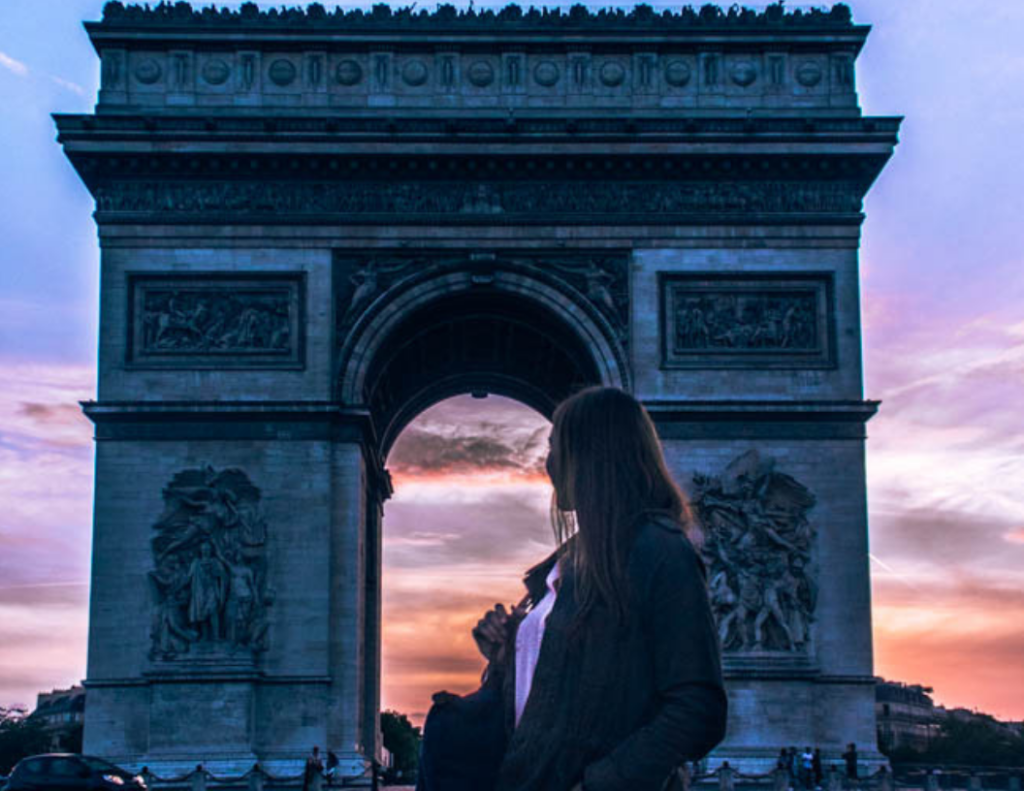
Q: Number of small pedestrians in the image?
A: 7